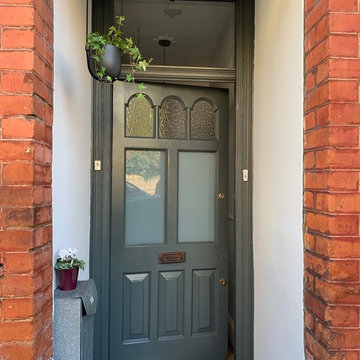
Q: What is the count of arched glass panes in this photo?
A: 3